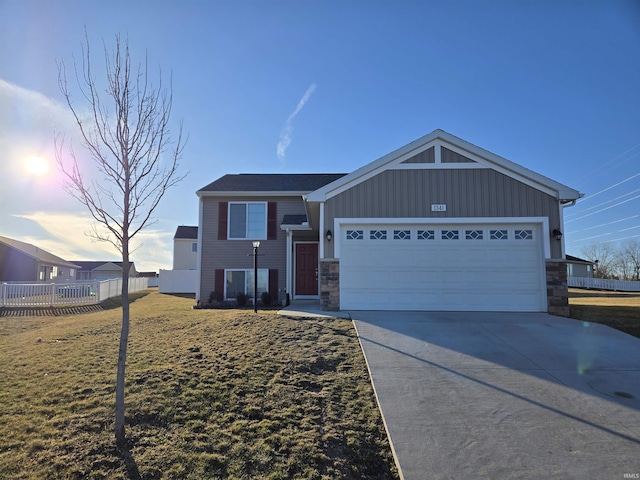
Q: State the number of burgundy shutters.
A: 4